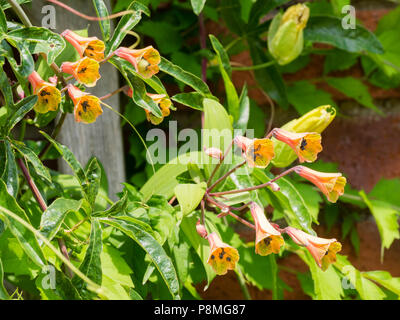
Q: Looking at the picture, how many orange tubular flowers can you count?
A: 12